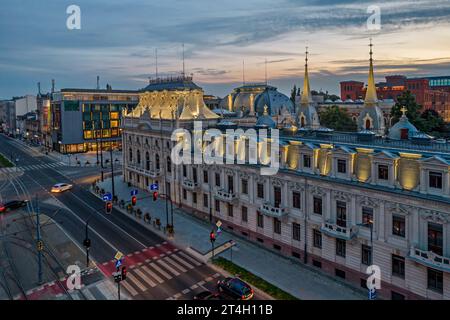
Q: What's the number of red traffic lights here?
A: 5